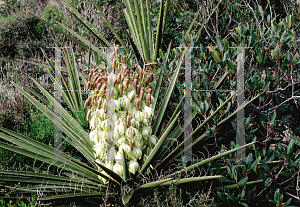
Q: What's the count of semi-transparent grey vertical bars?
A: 4